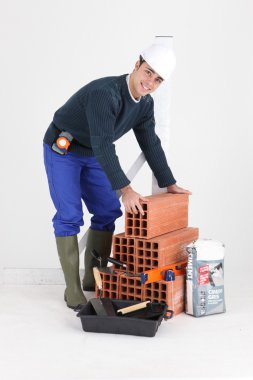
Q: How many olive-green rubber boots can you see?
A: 2